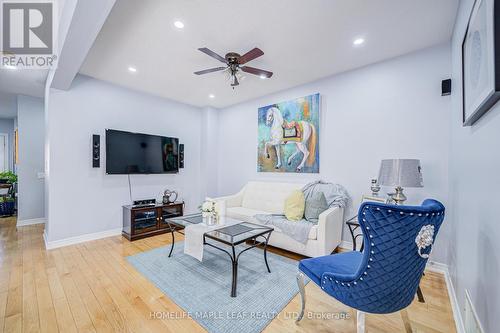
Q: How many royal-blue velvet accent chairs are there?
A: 1